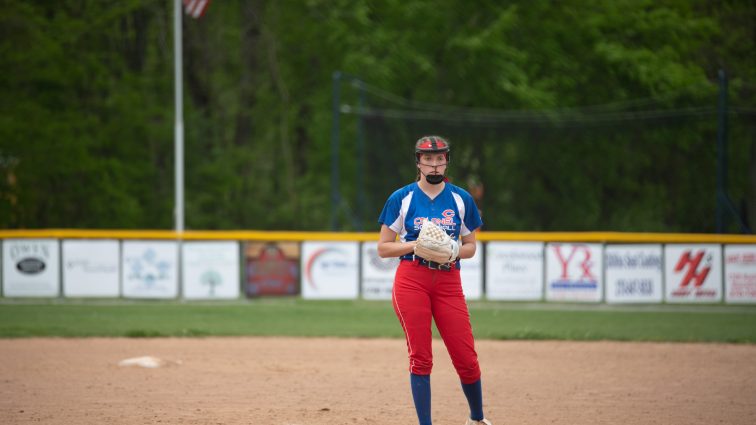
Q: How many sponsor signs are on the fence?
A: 13